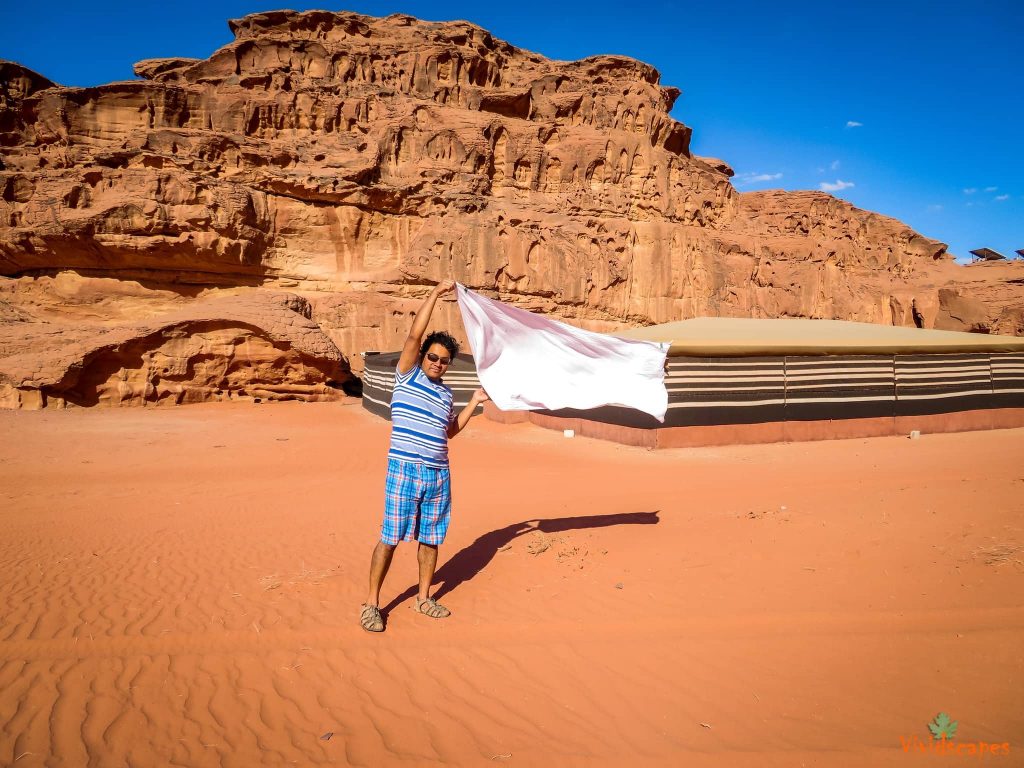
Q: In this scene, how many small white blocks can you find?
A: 2